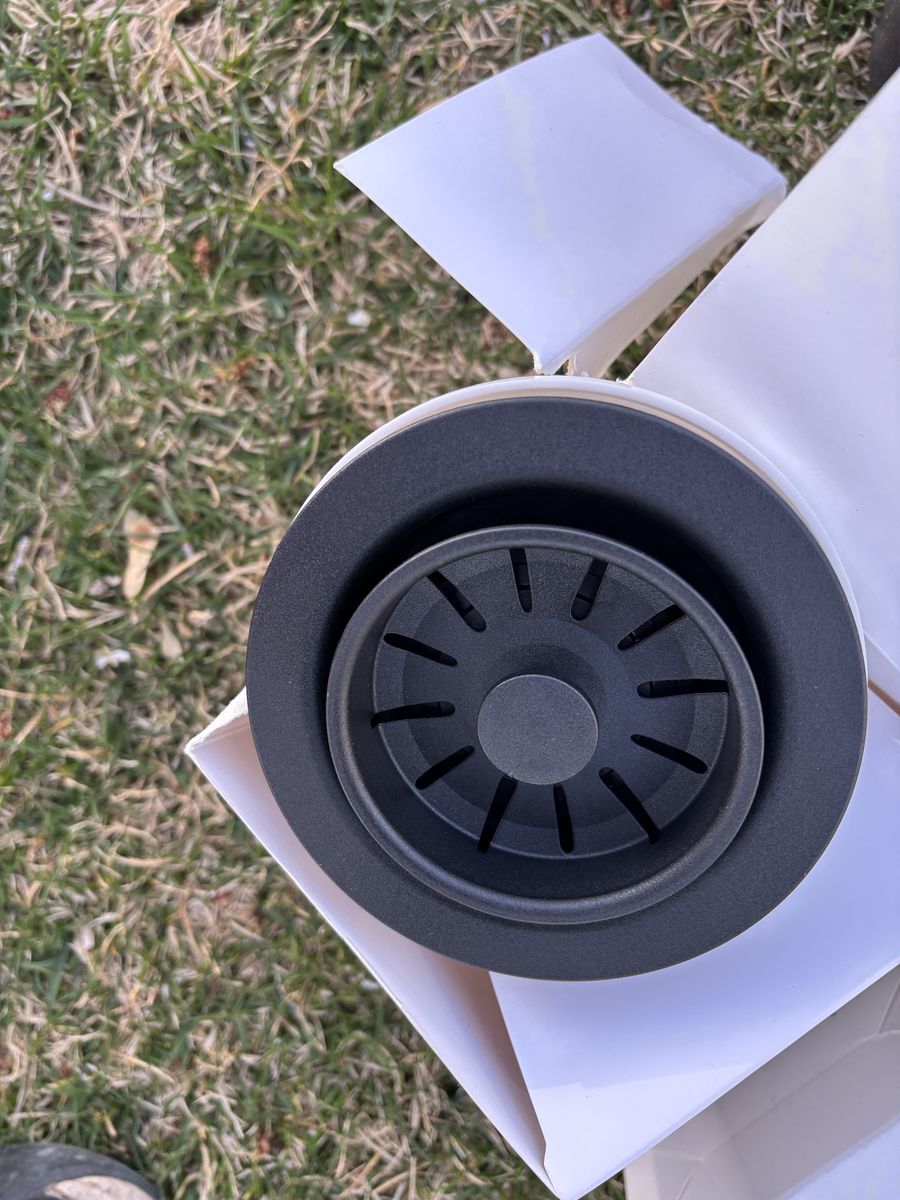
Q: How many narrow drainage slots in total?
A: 12